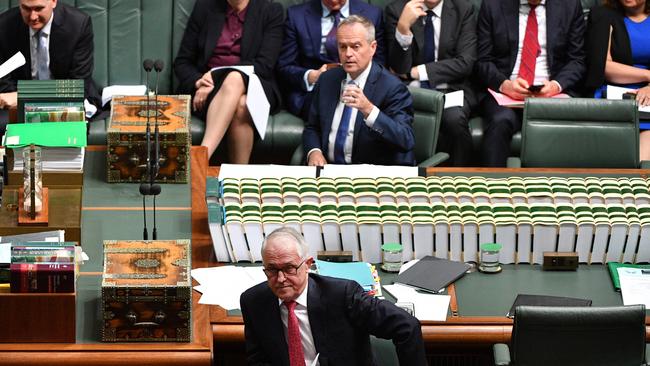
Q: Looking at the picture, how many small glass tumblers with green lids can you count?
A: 2